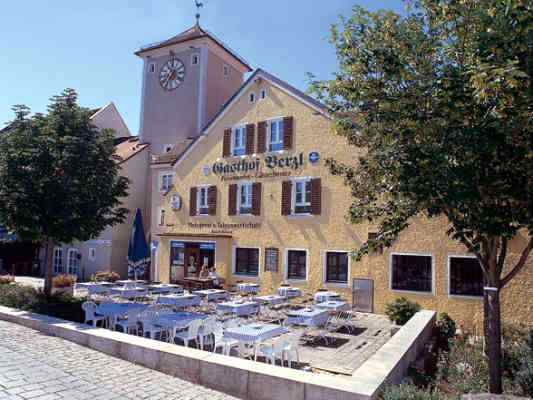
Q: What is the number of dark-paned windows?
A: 5